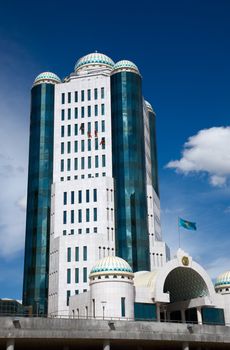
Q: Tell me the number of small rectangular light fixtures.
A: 3